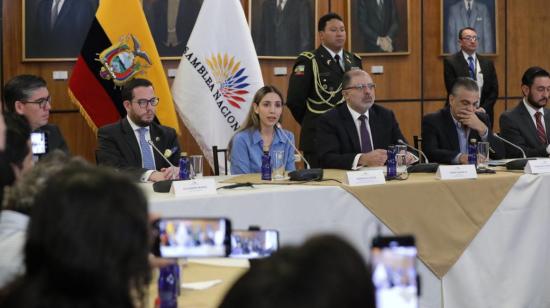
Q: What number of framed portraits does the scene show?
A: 5